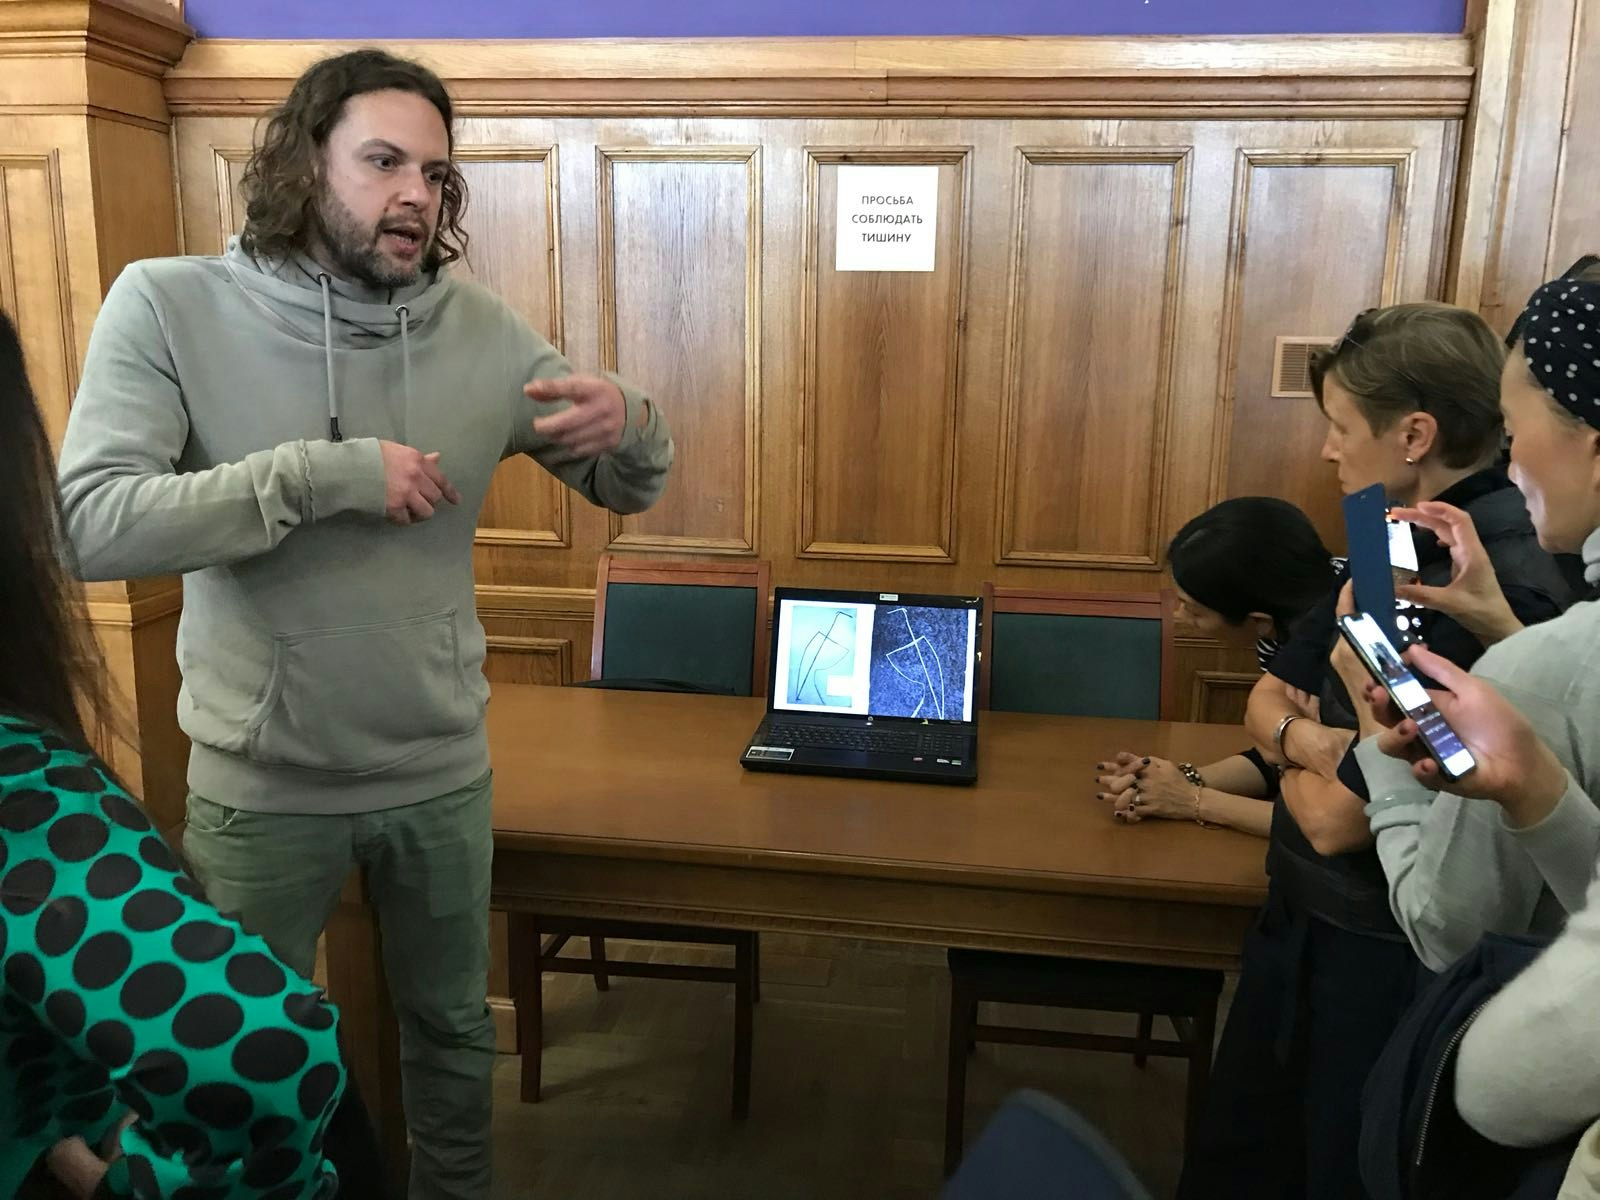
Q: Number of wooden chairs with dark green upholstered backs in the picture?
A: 2